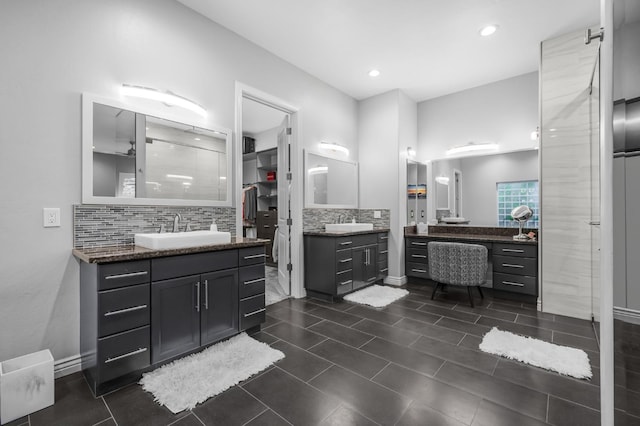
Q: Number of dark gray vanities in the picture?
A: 3